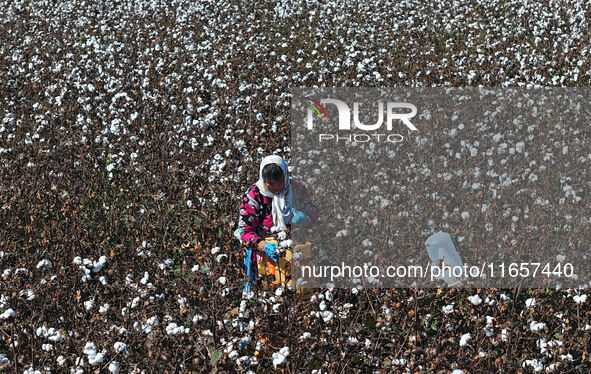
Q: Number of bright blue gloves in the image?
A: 2